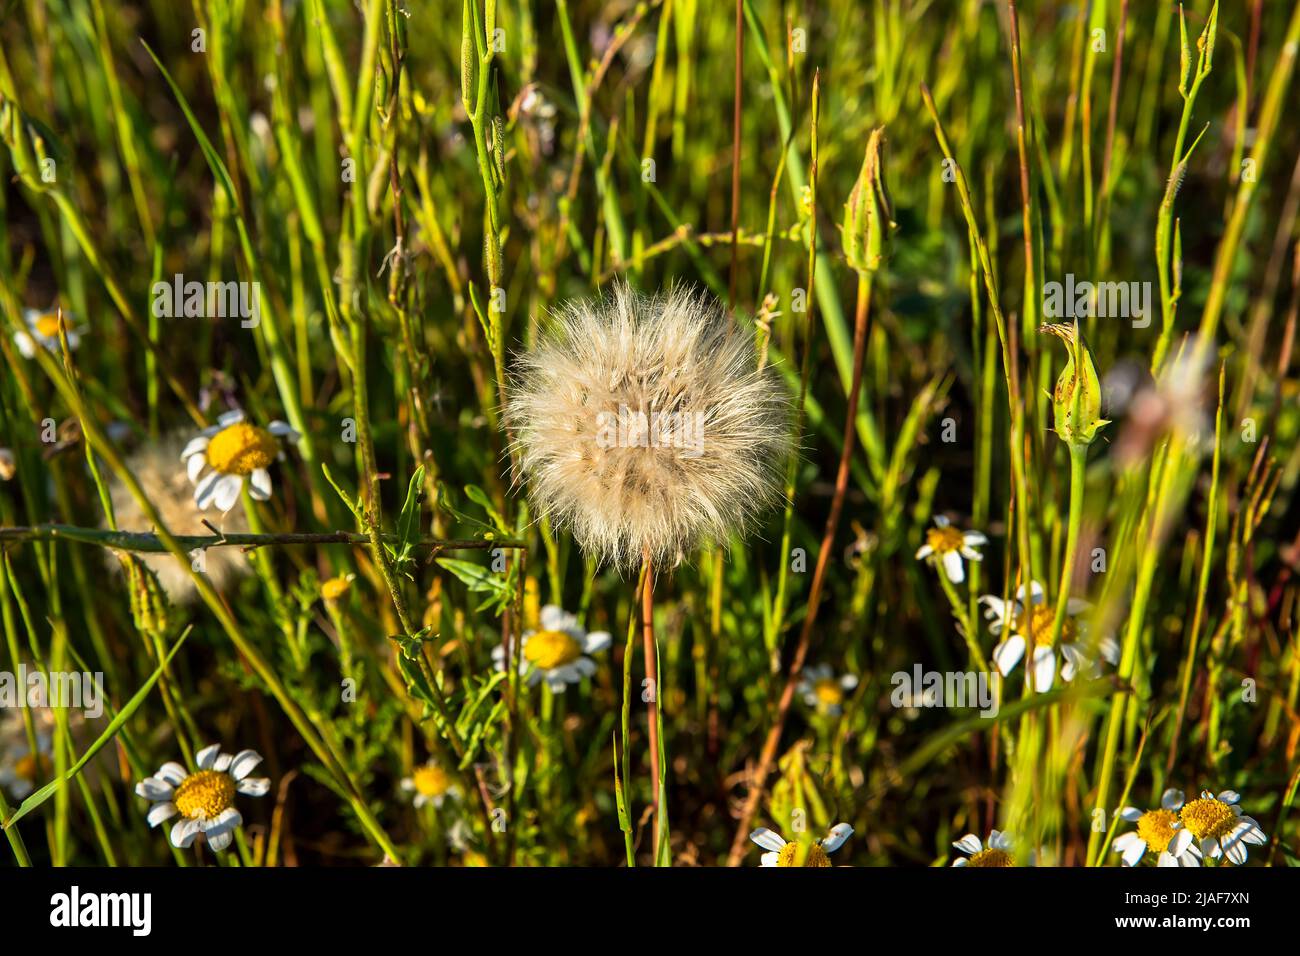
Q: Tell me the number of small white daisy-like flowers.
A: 13